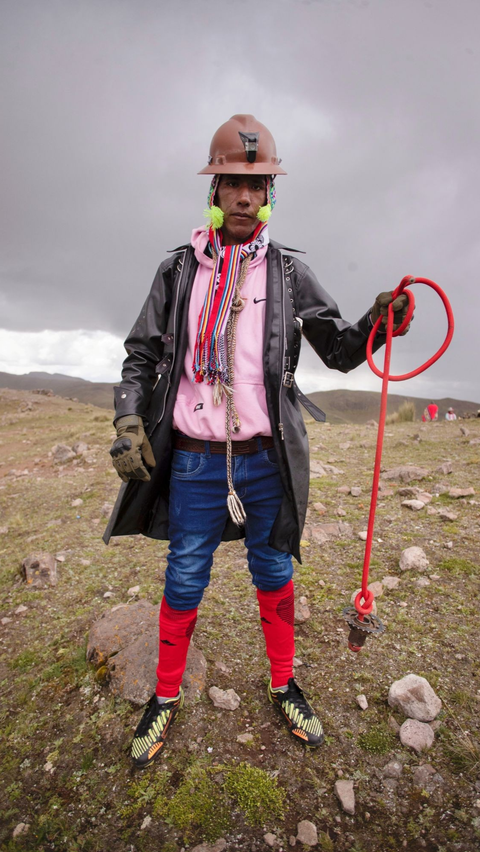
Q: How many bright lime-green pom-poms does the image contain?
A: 2